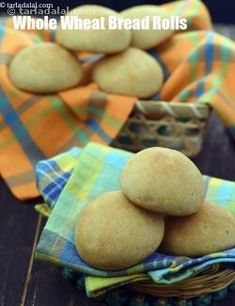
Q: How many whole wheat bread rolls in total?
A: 7